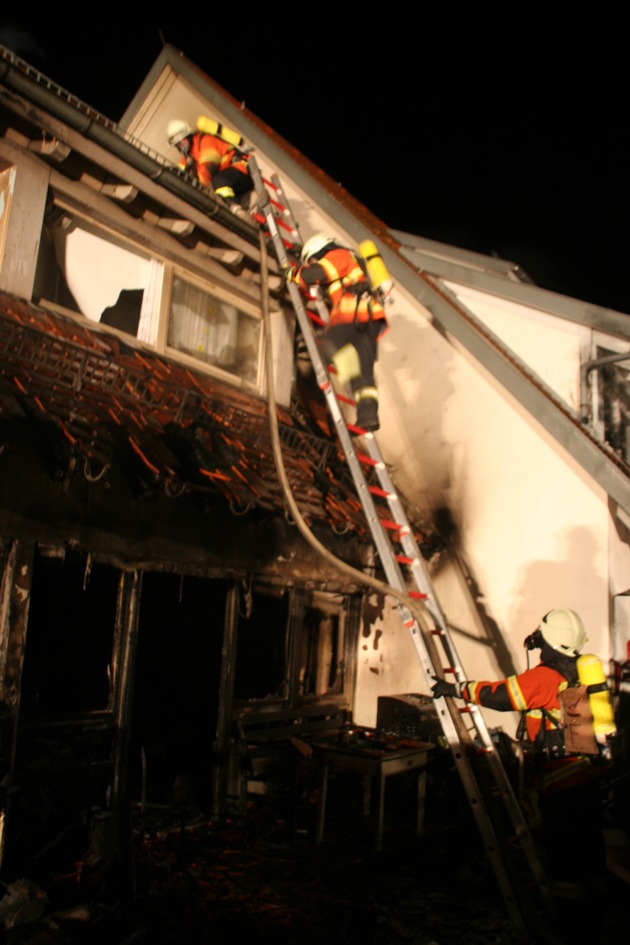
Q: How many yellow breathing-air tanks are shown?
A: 3